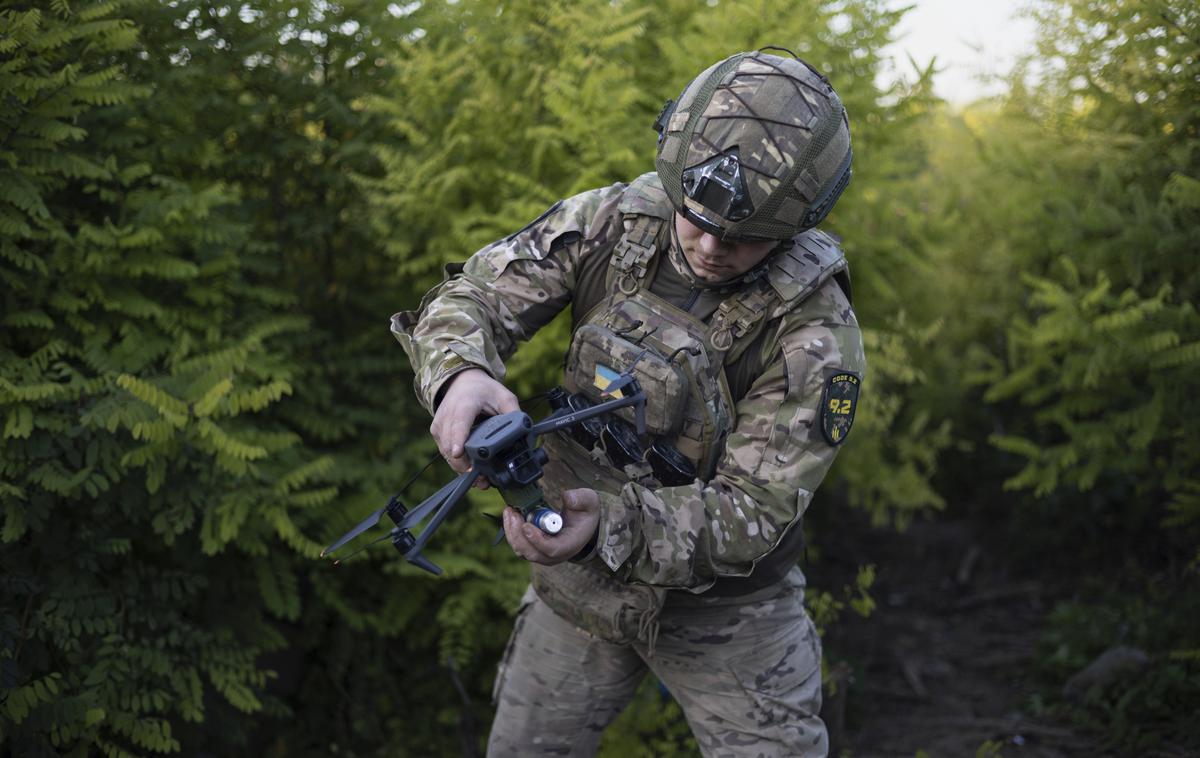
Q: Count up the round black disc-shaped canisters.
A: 3